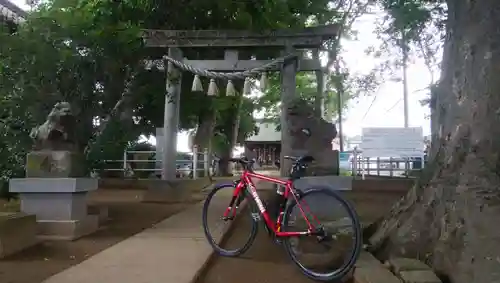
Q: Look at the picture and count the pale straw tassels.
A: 5